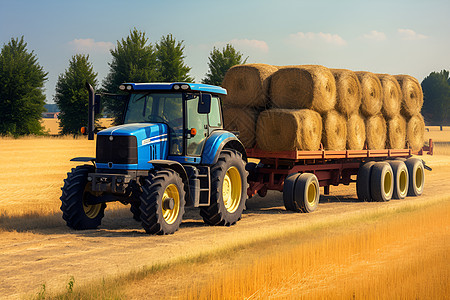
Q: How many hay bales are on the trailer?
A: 13